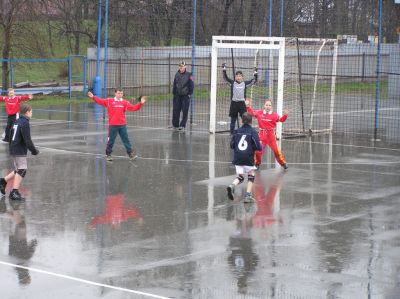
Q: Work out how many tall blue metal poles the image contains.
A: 6